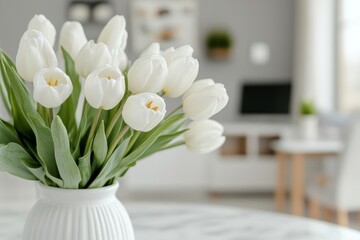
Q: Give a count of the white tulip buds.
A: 15